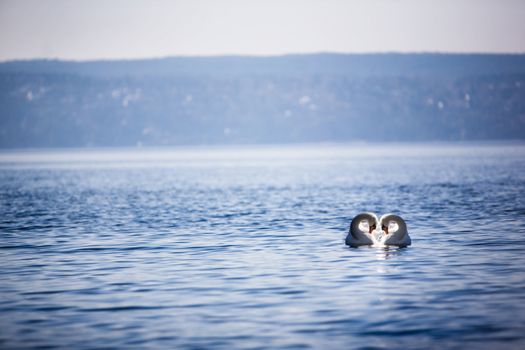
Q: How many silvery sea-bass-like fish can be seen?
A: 0